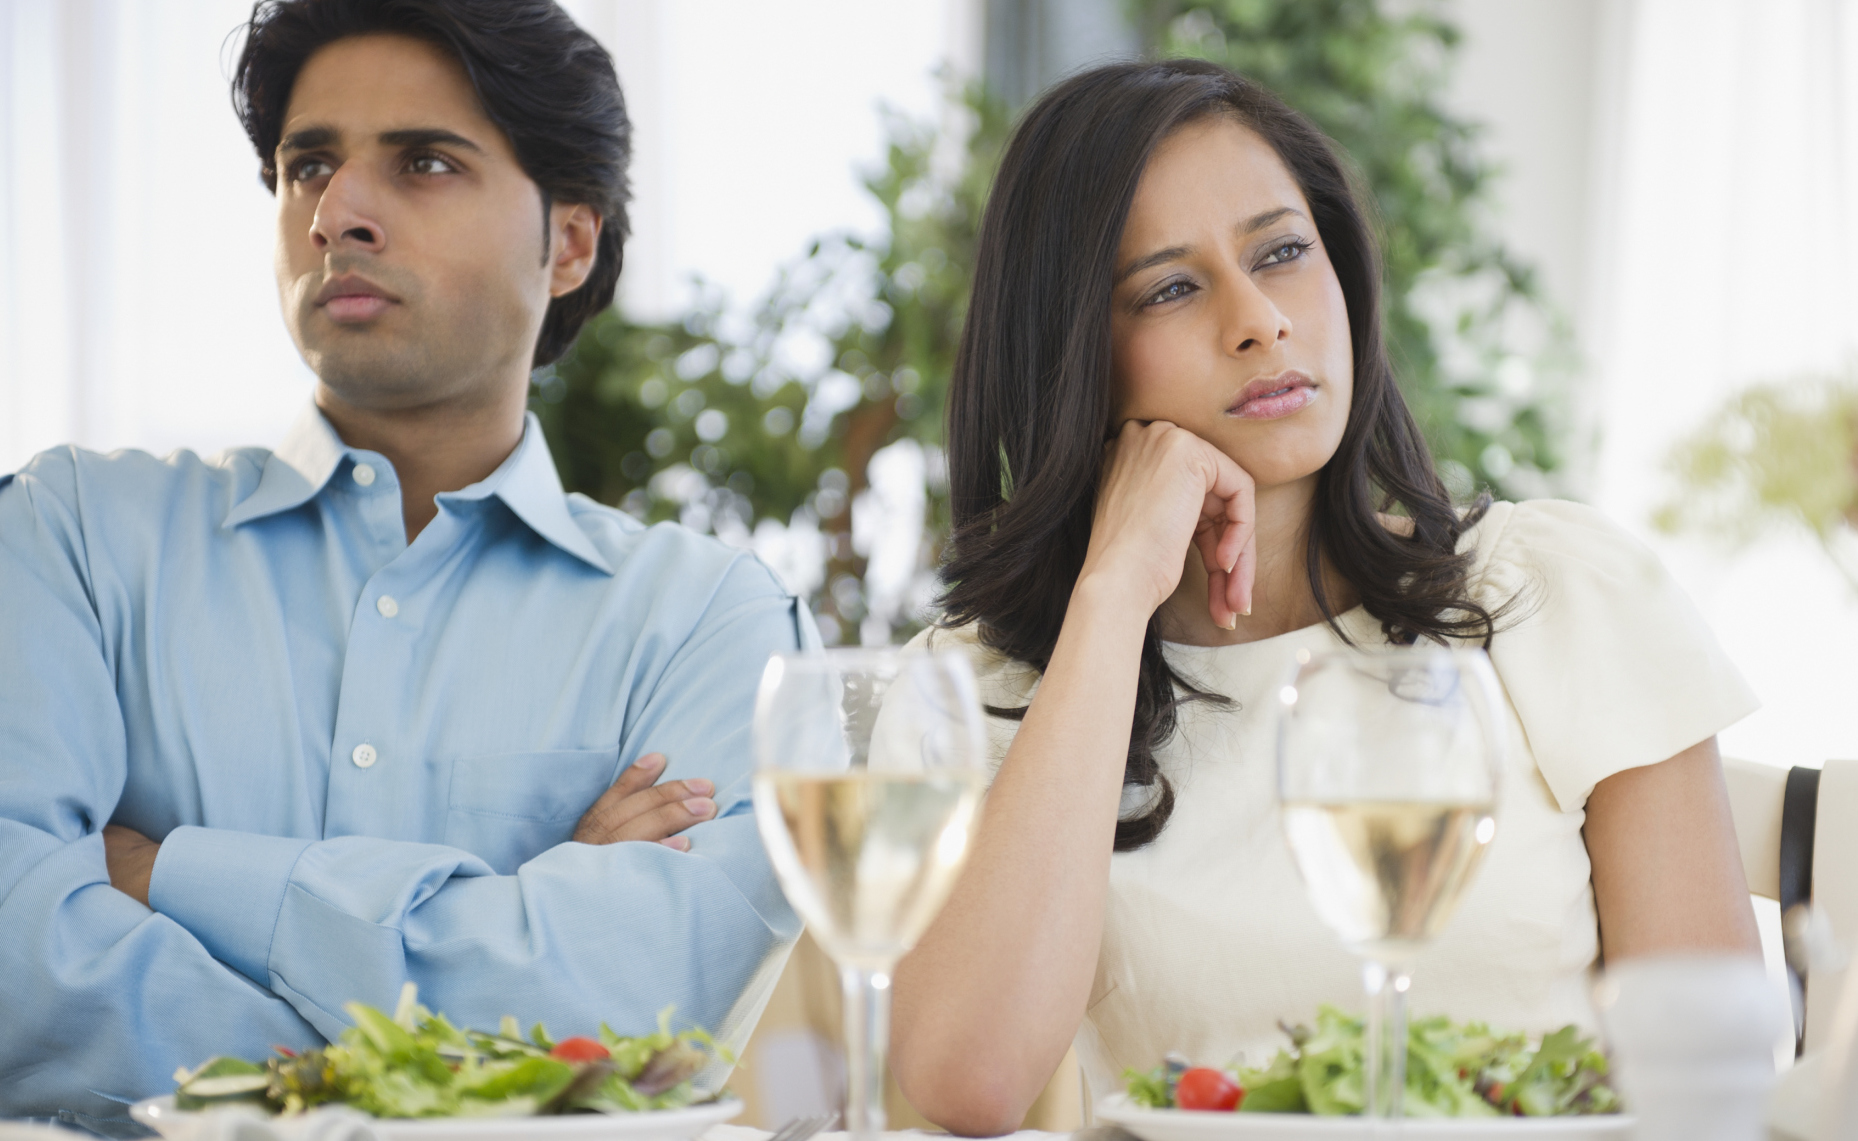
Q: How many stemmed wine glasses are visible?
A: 2